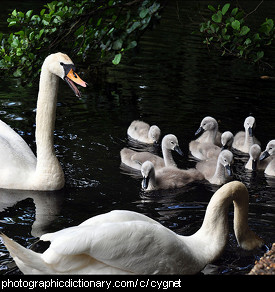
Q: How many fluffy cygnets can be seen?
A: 9